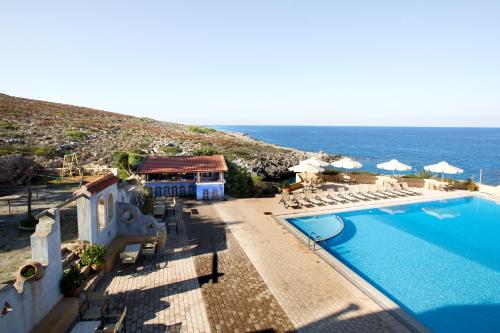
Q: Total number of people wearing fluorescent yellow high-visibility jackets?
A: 0